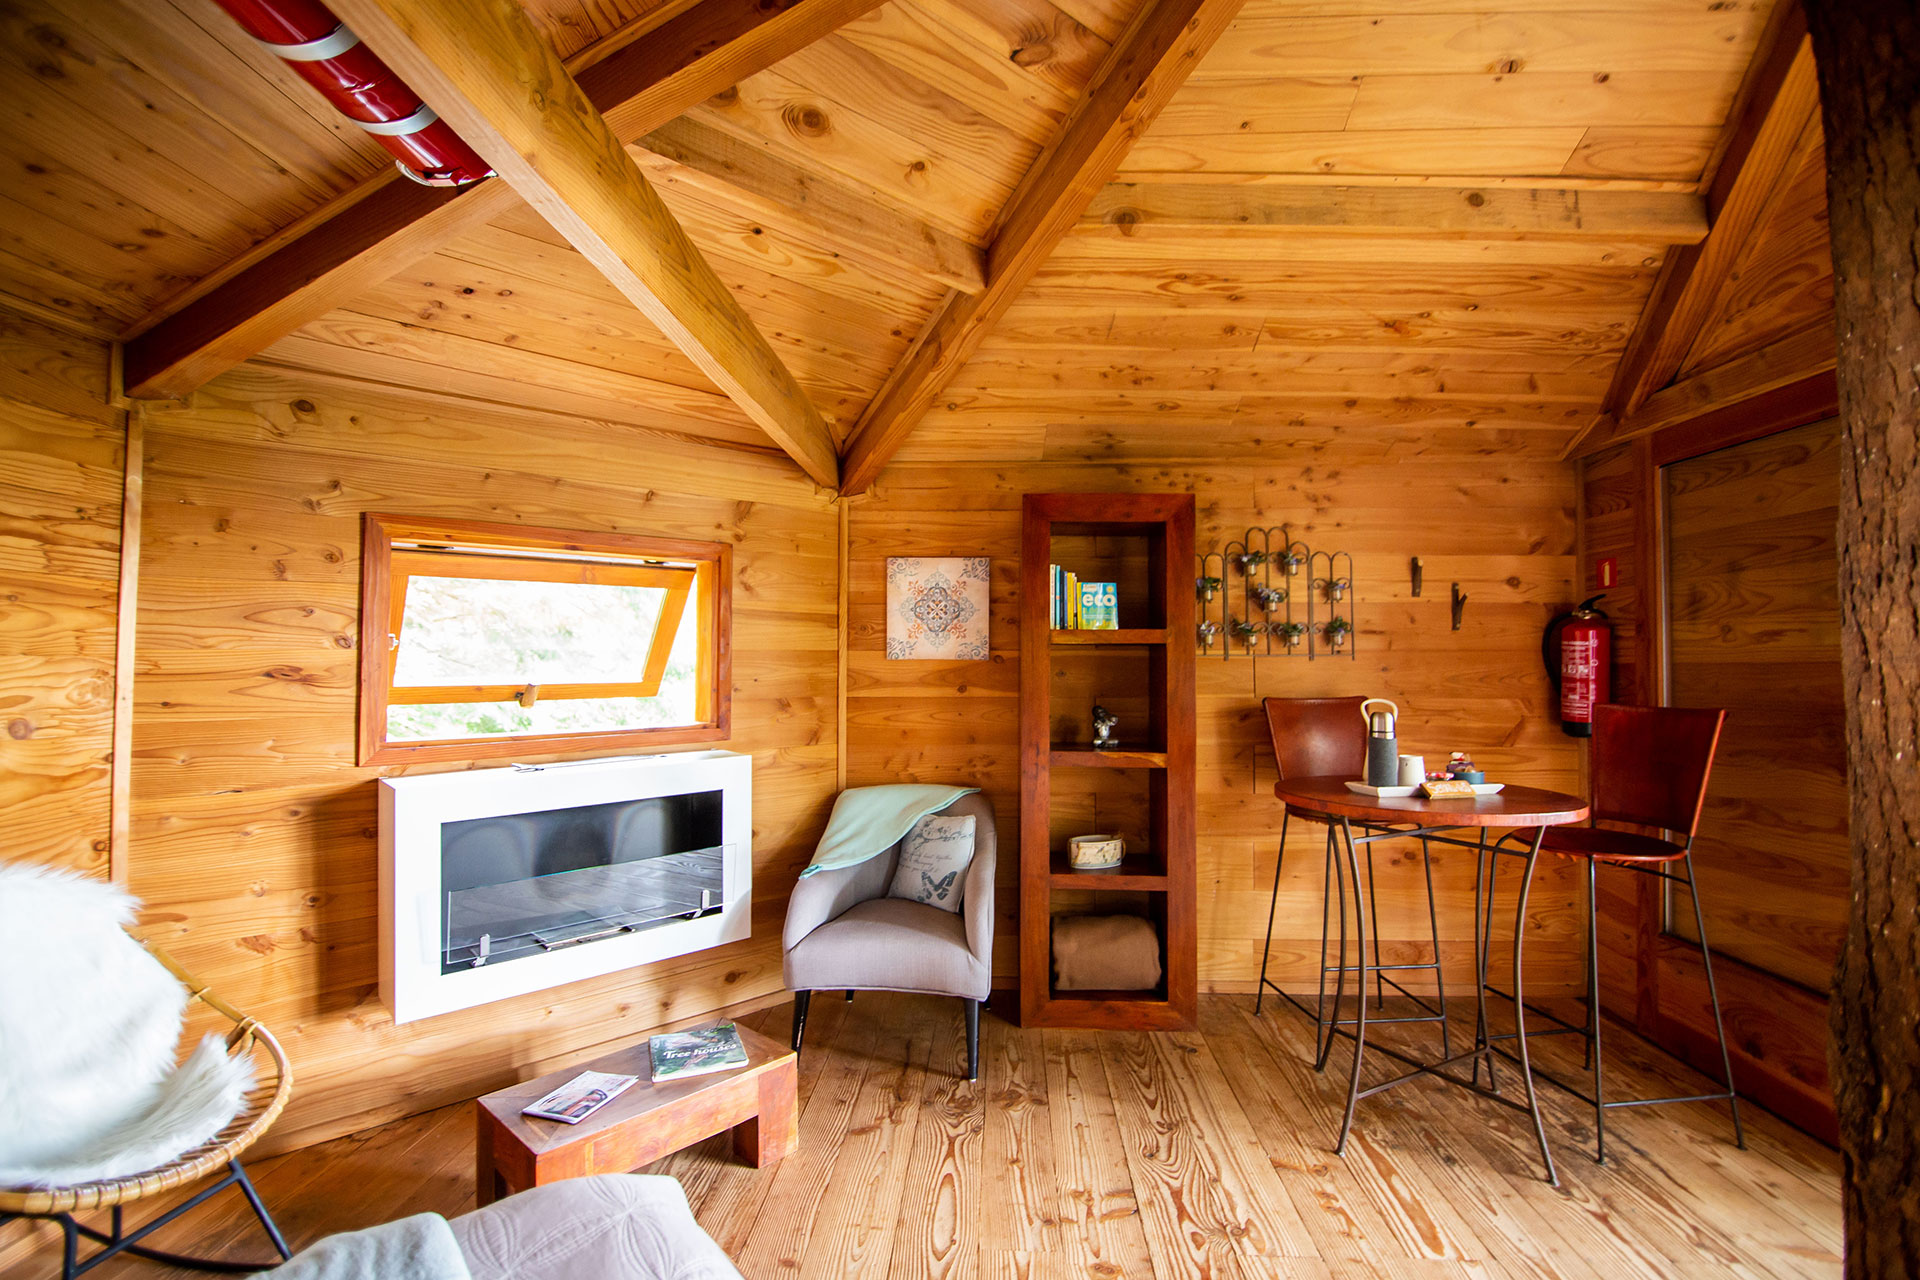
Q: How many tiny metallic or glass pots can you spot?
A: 9